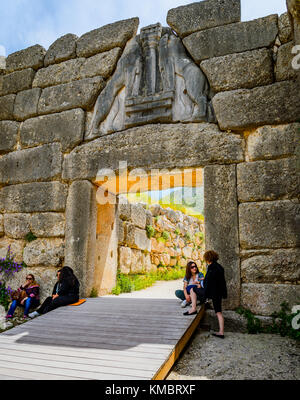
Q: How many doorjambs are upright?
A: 2